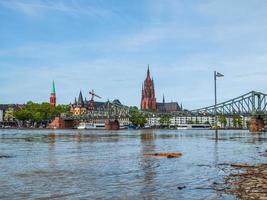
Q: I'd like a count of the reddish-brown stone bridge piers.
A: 3